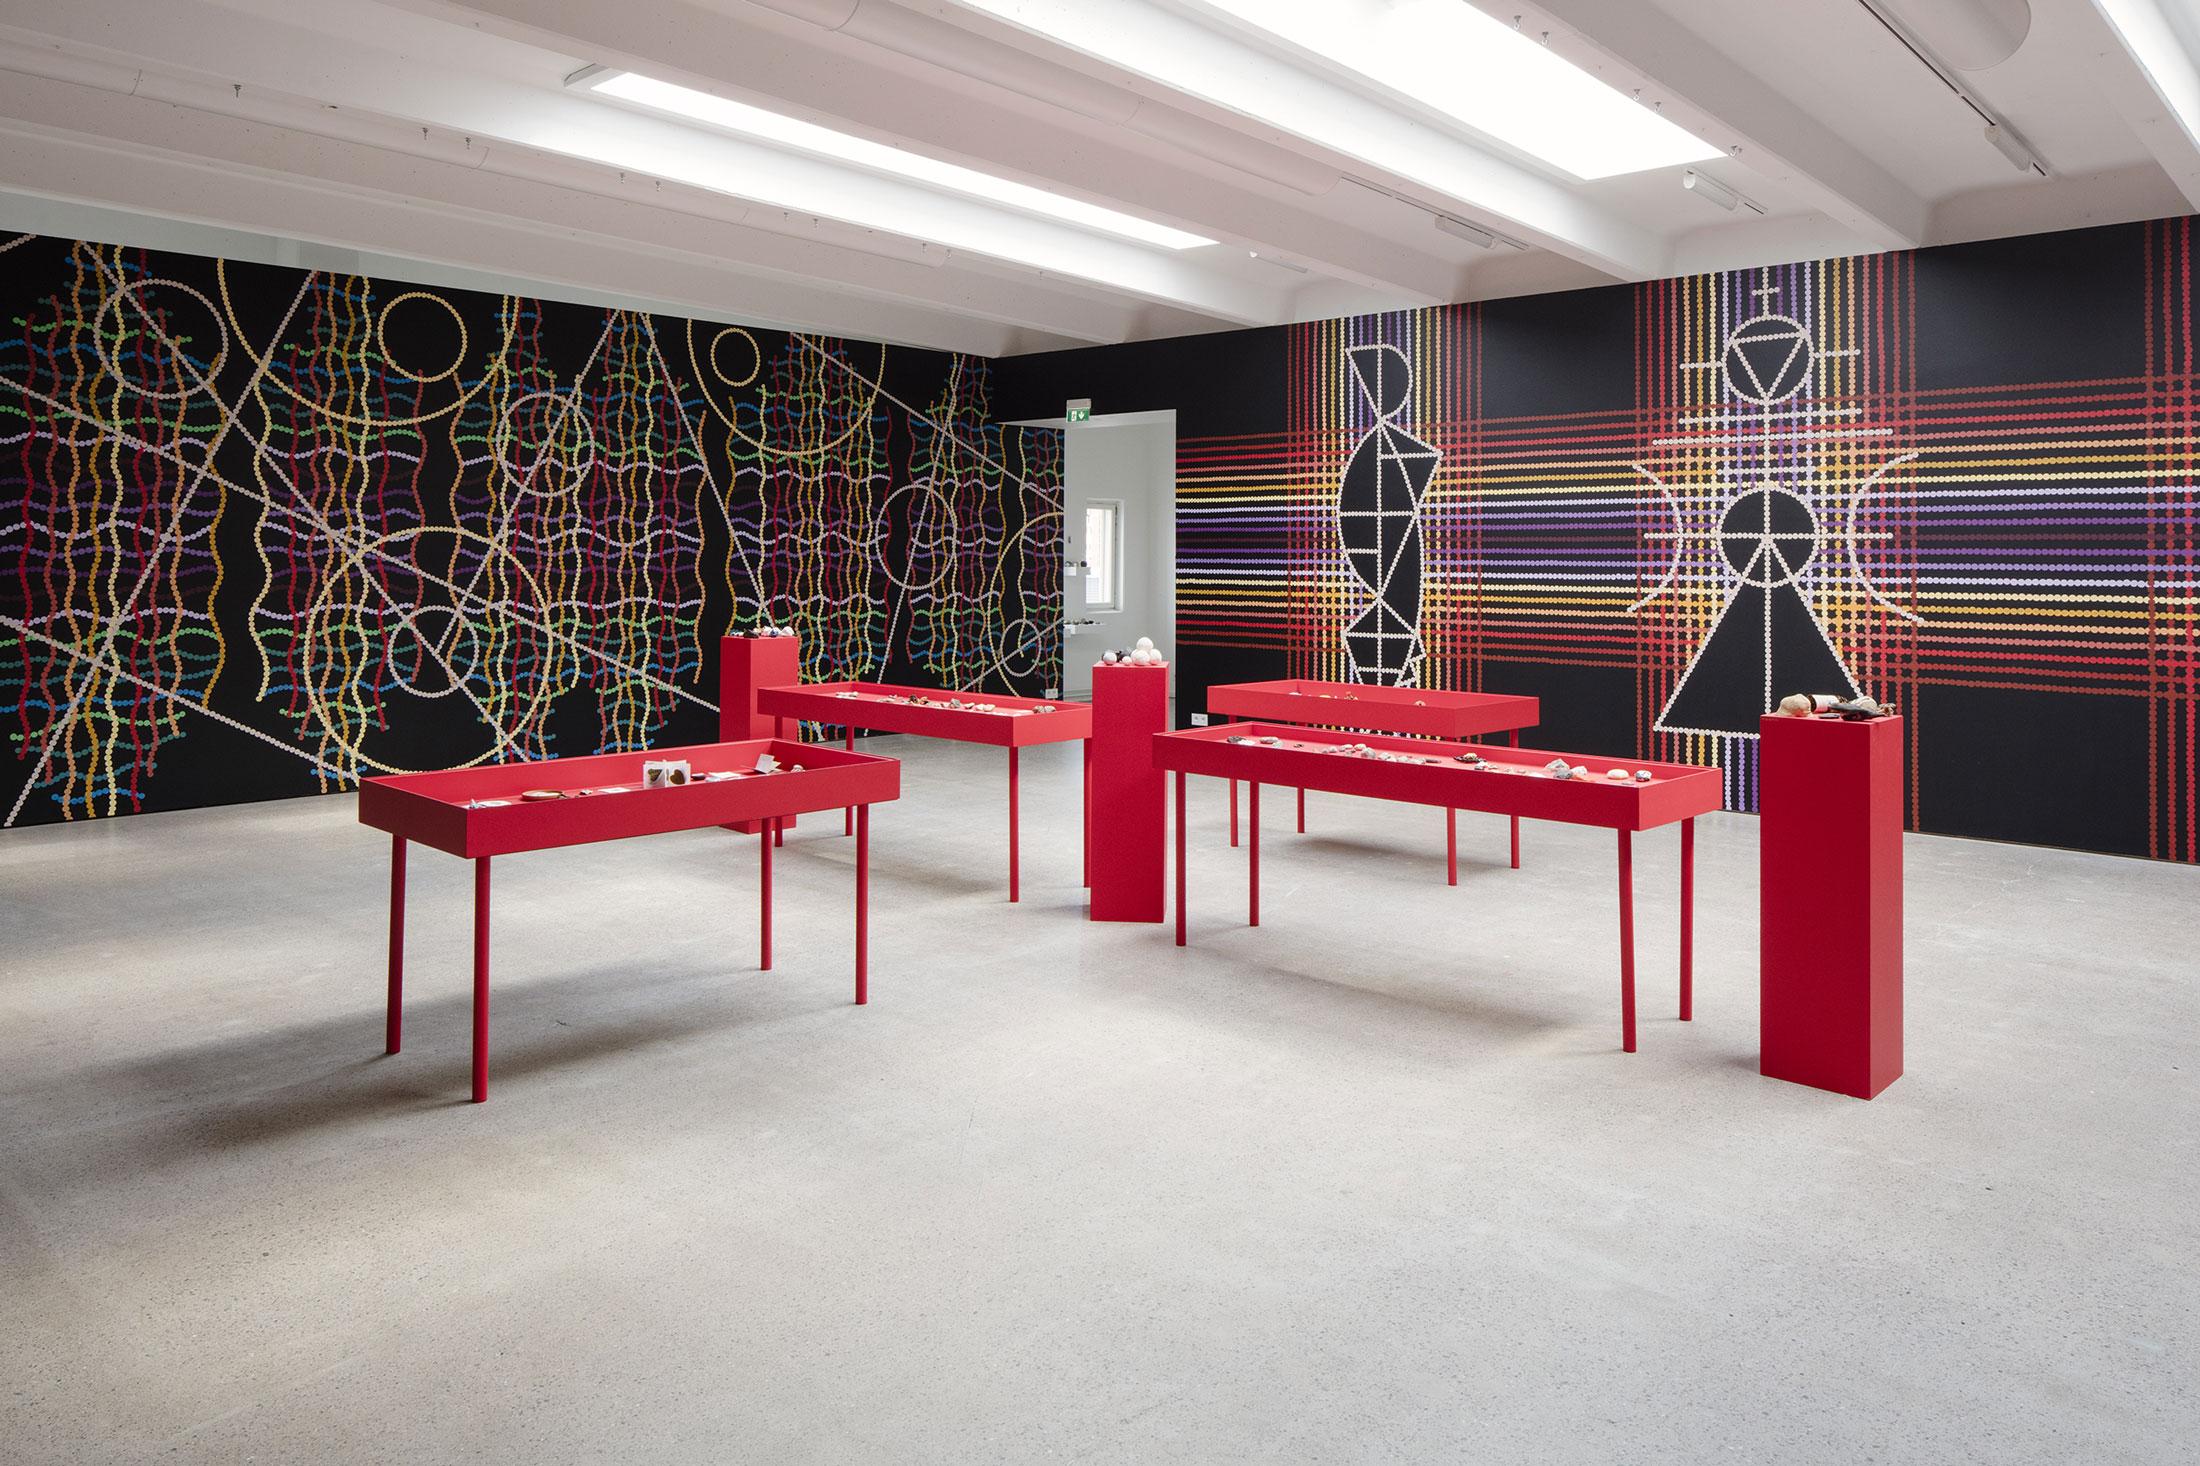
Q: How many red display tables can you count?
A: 4